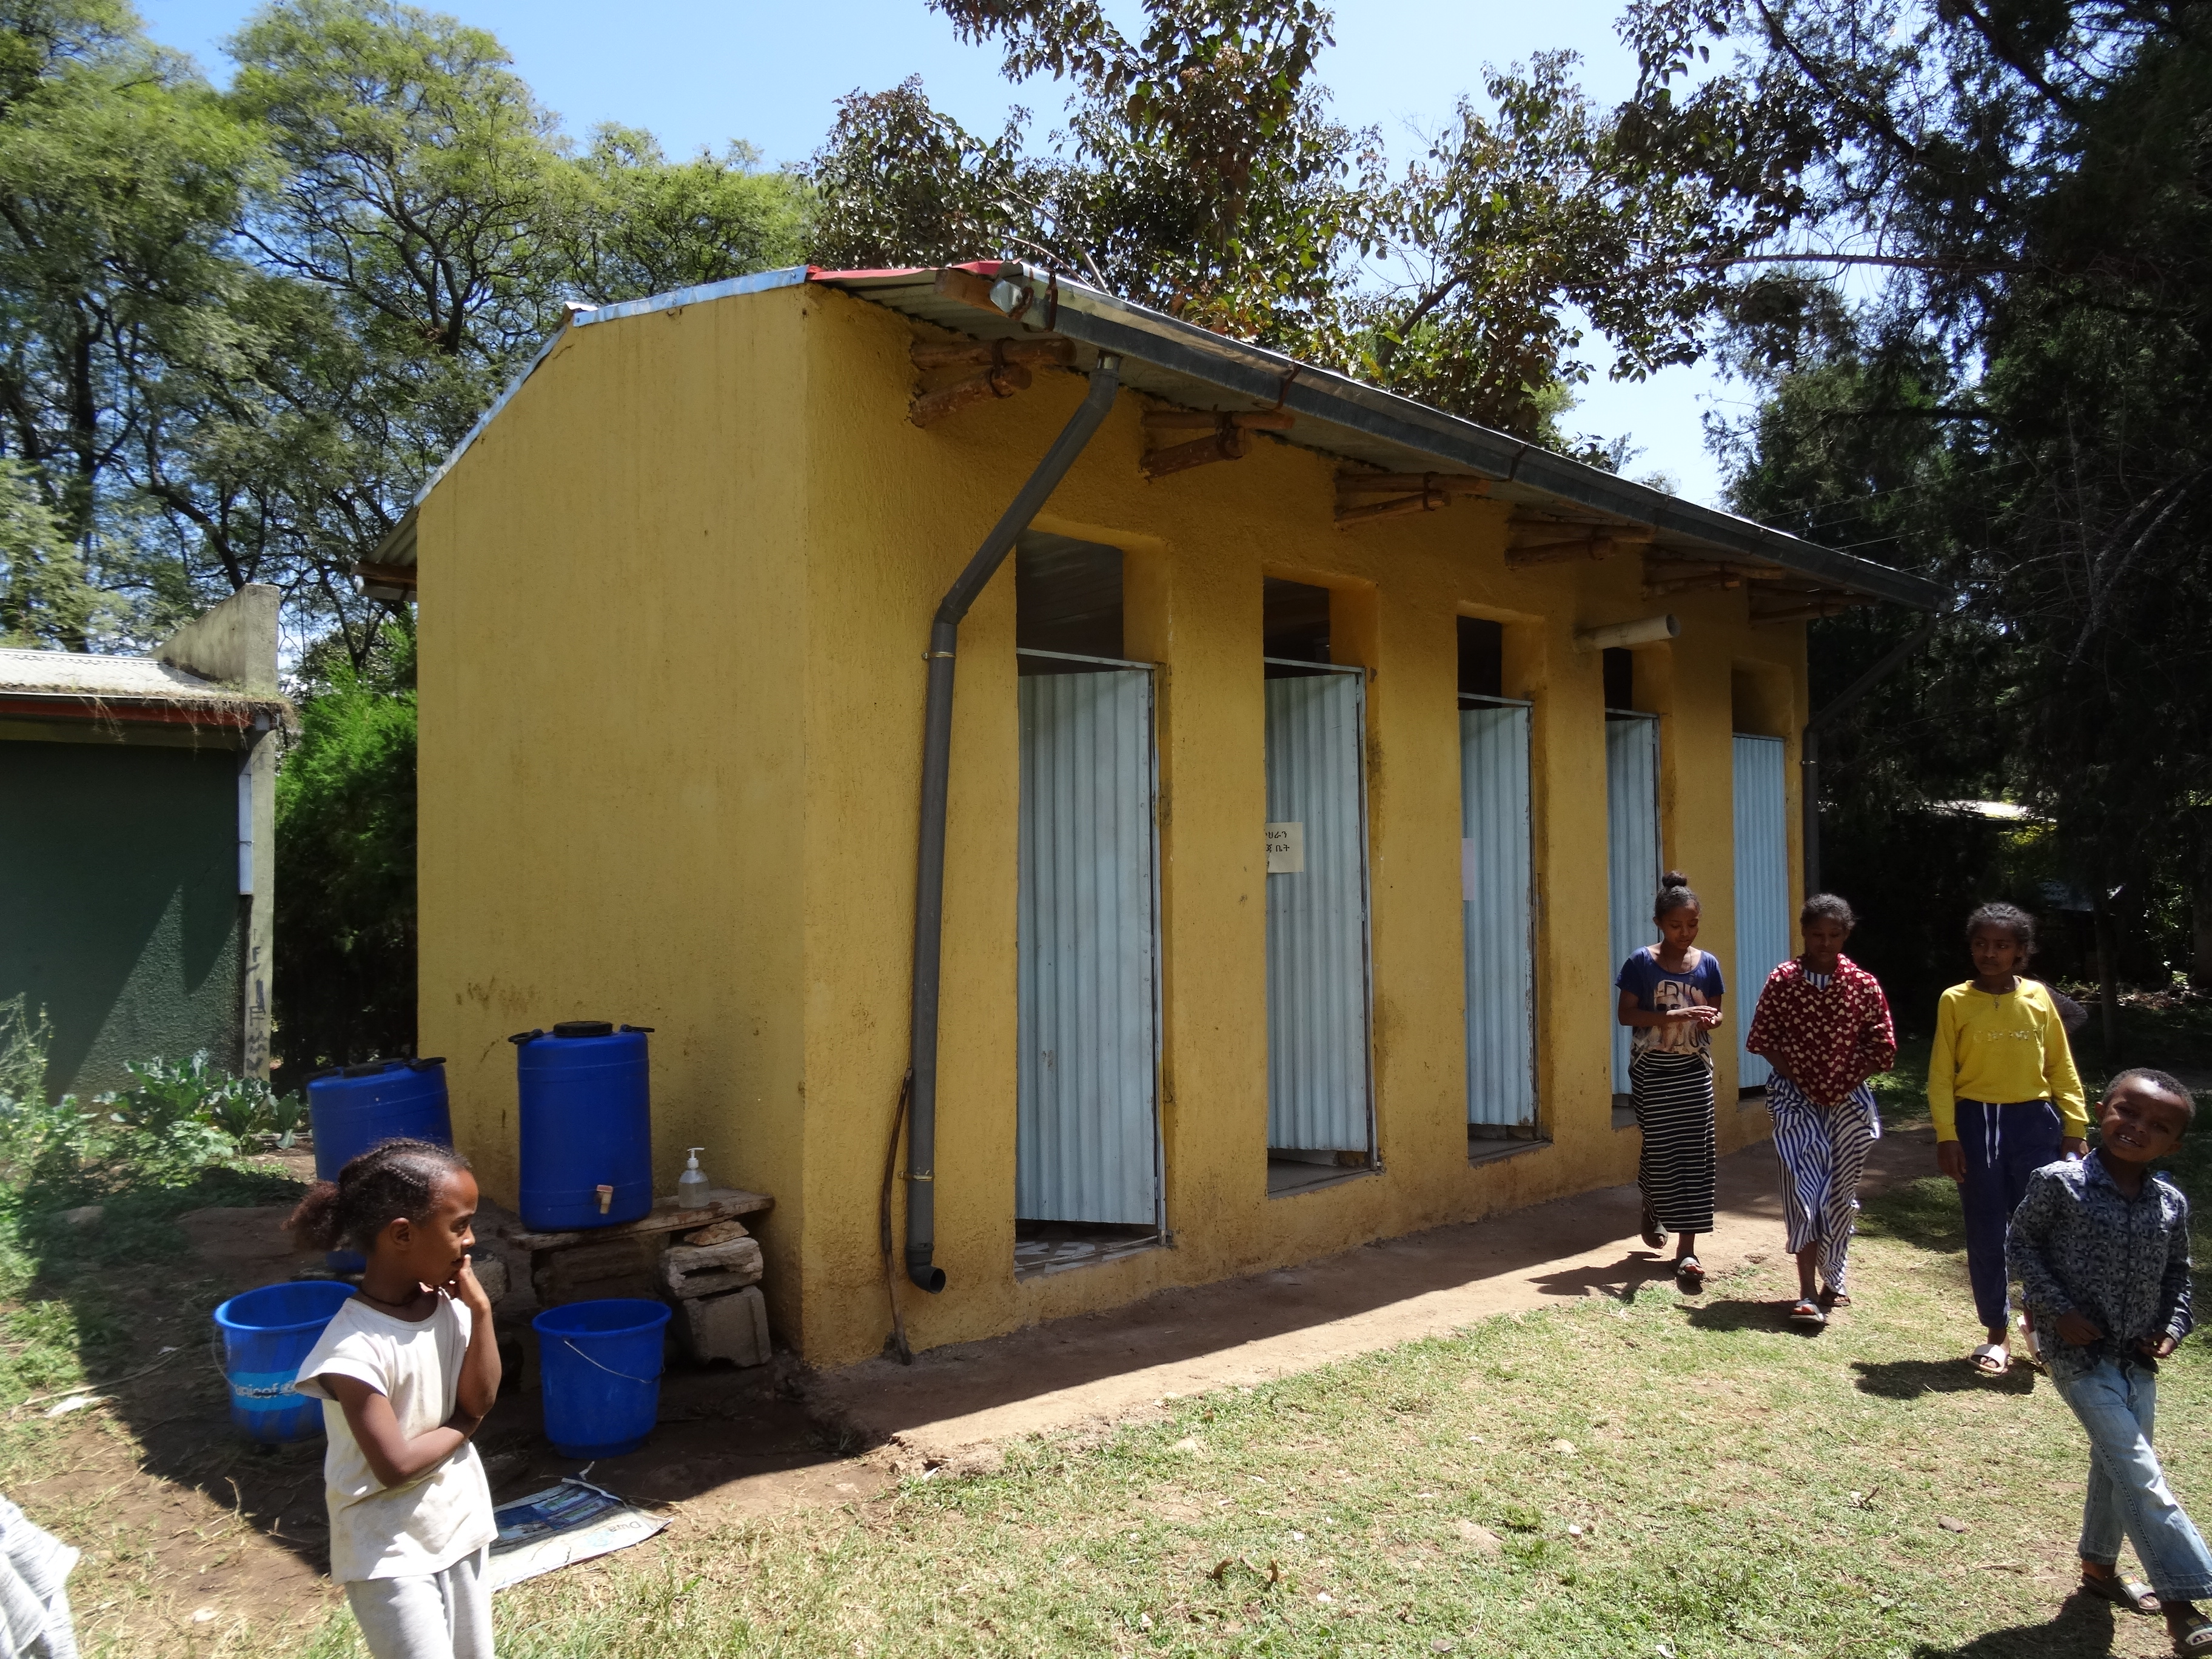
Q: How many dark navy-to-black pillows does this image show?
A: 0